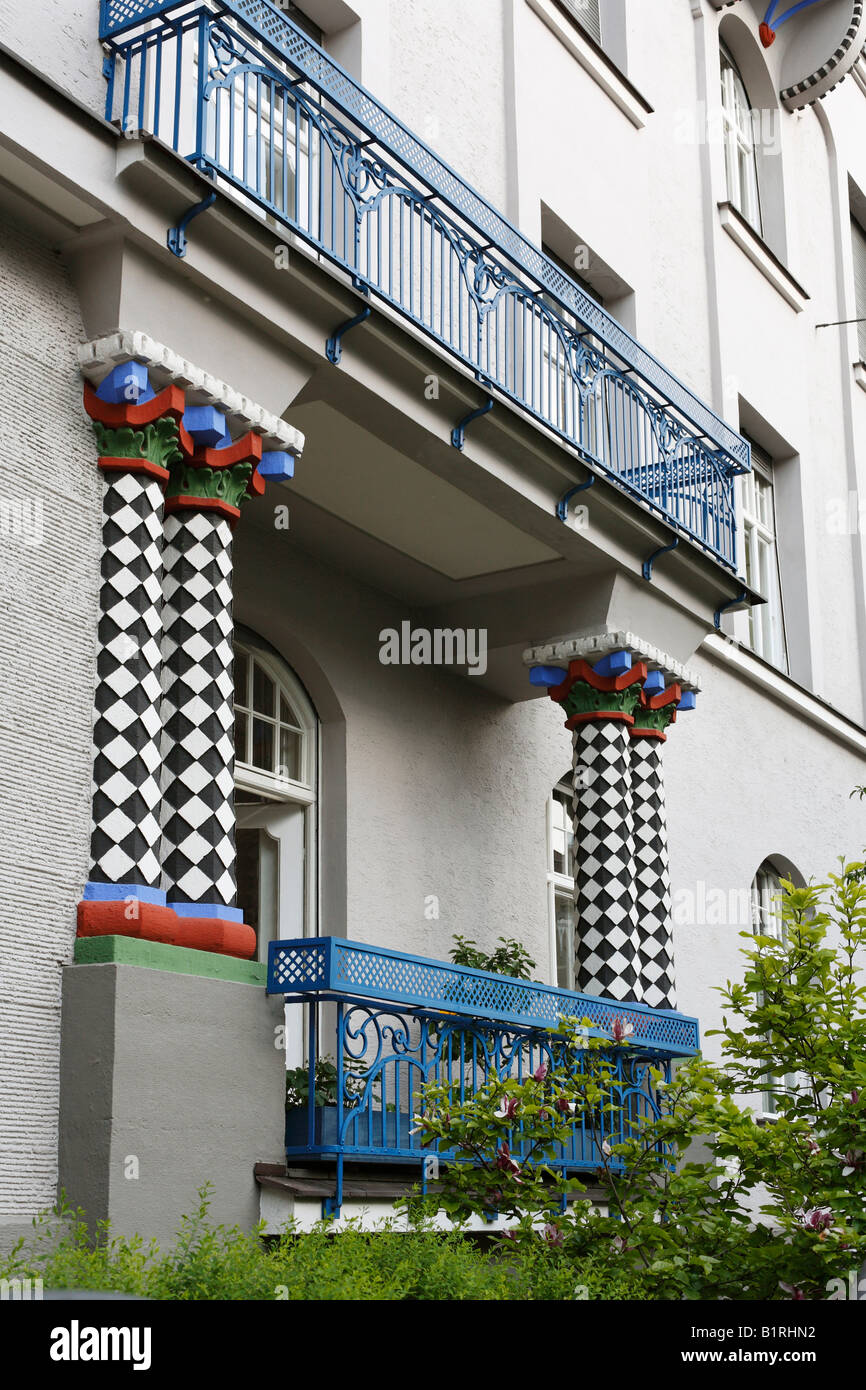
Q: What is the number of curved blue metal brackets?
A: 6